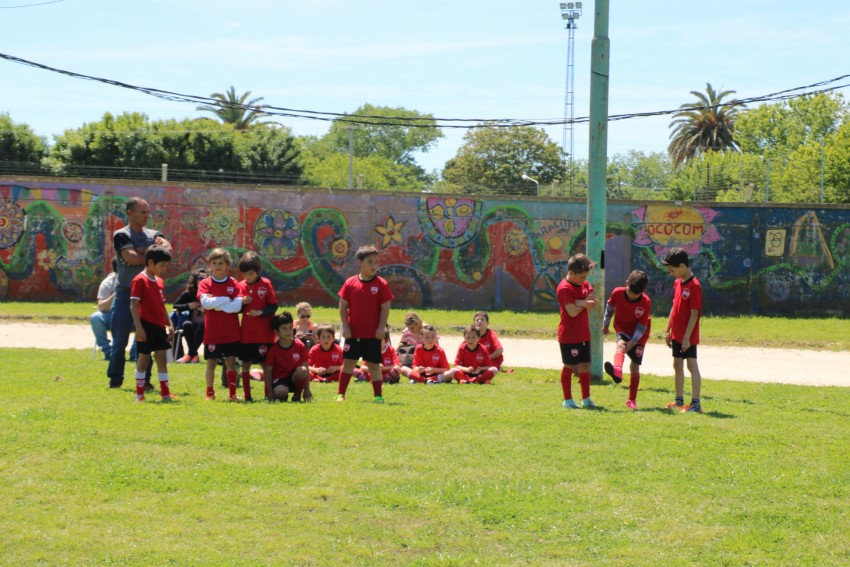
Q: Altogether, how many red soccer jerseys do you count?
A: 13